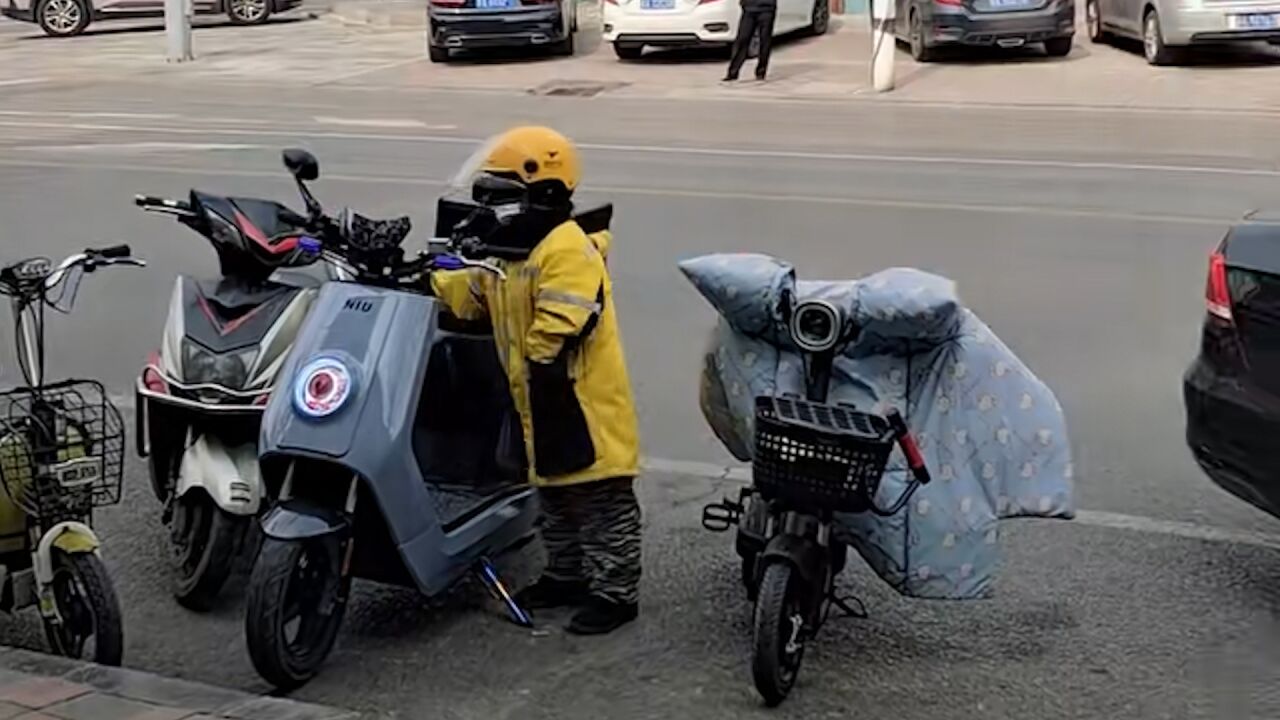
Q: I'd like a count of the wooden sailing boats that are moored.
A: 0